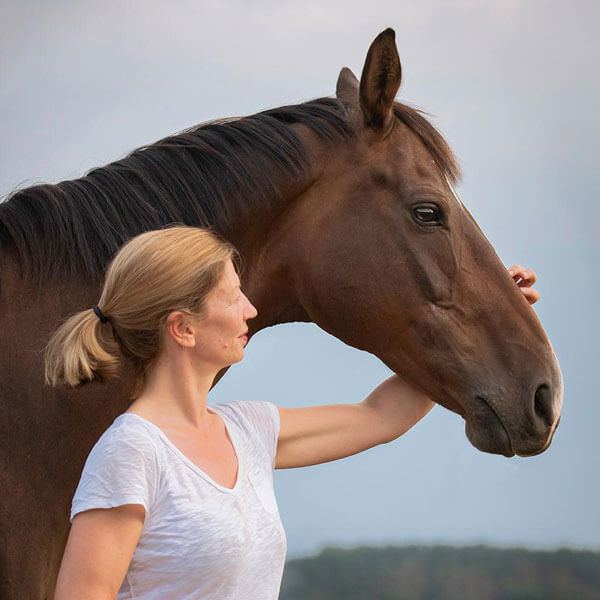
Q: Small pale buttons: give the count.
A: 0